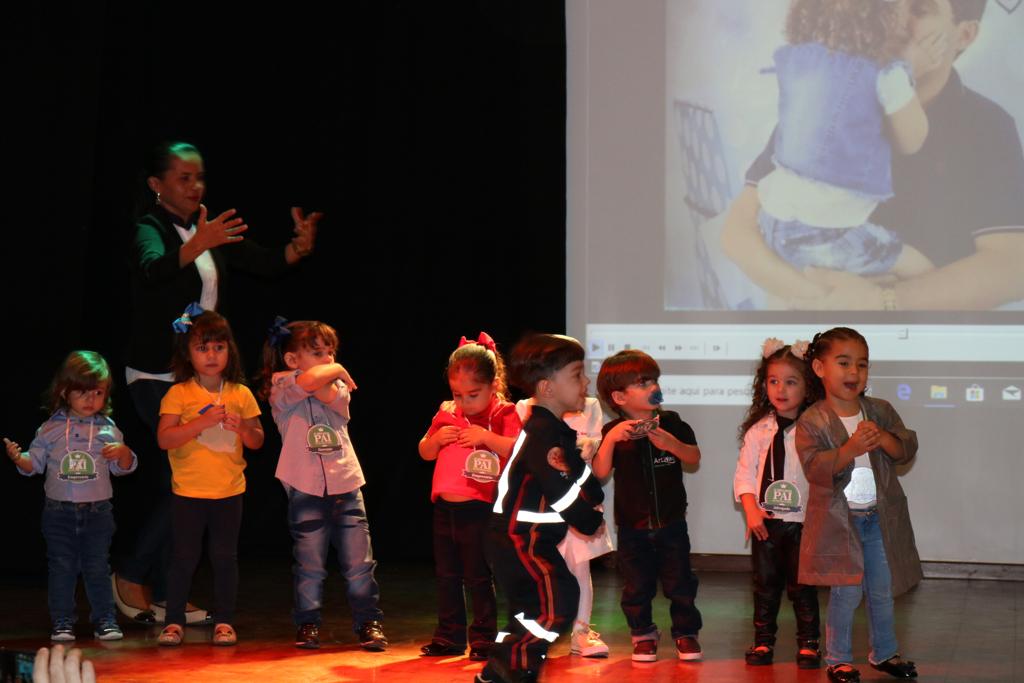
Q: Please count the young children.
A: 9